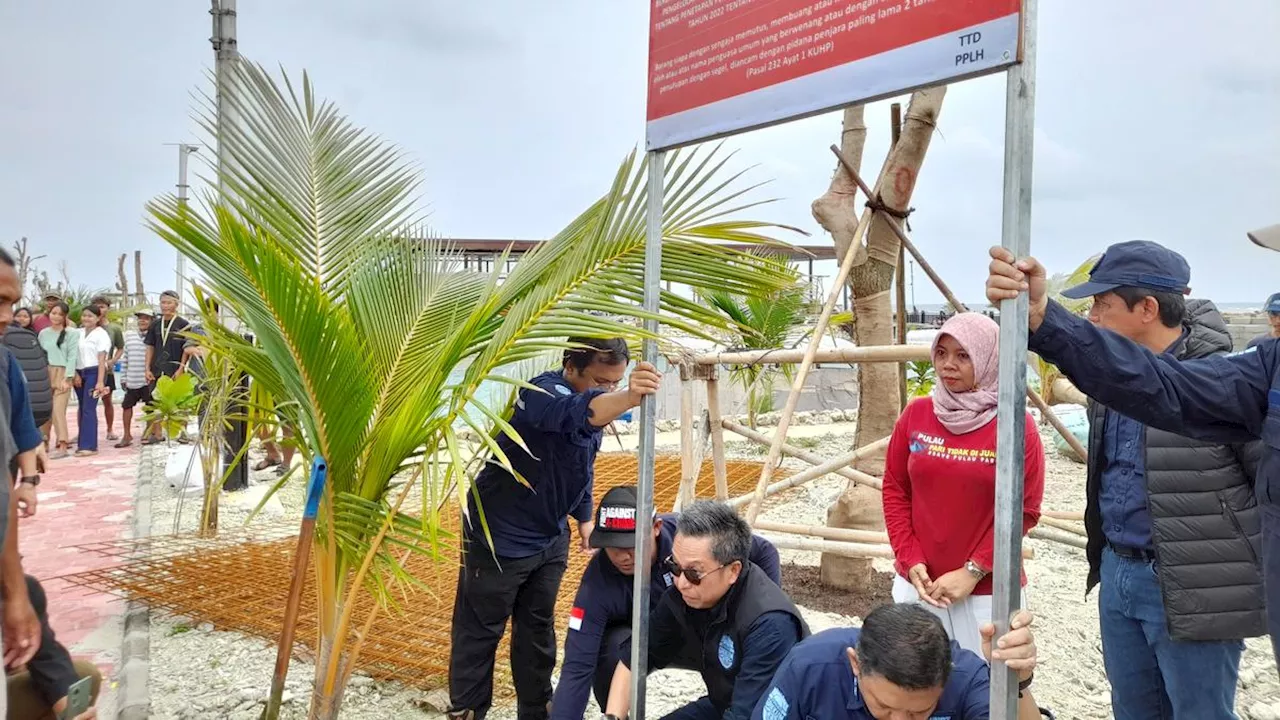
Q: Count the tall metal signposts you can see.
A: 2